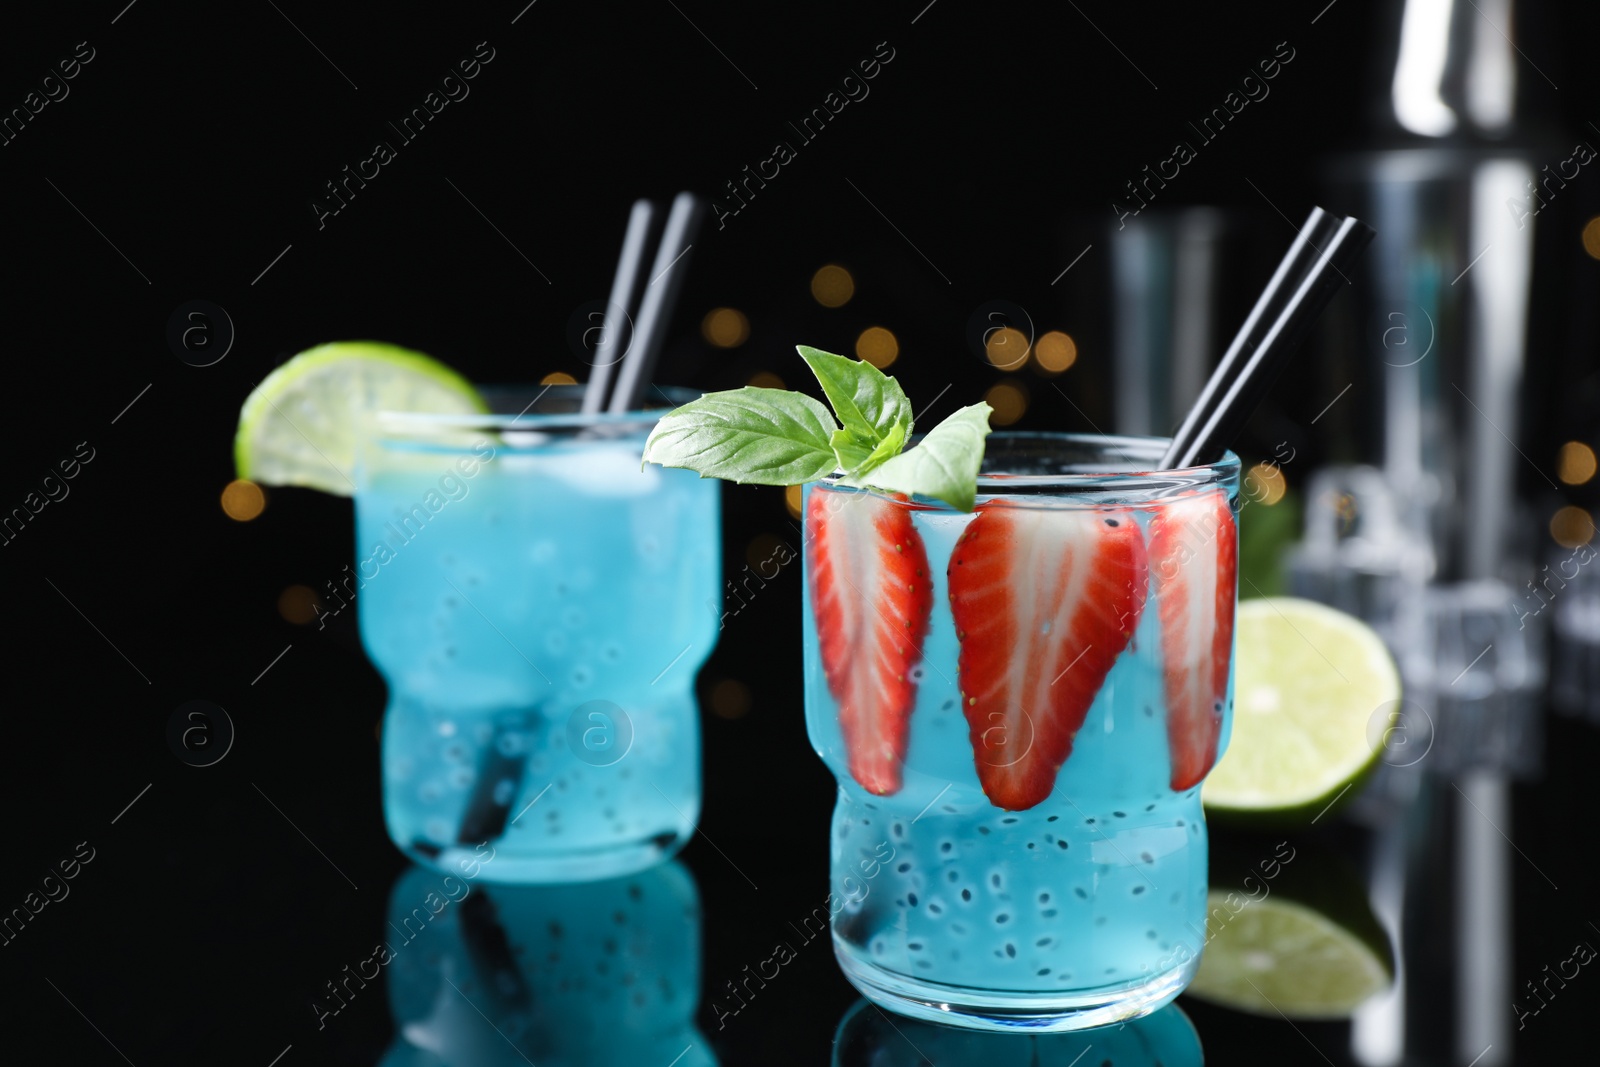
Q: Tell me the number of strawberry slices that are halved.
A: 3